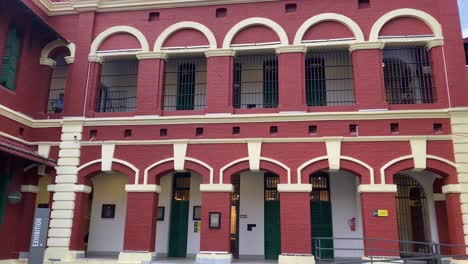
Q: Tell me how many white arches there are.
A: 11